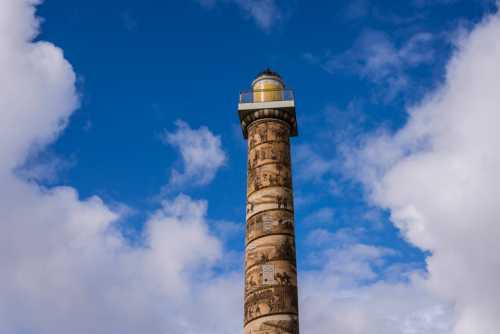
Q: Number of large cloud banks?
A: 2